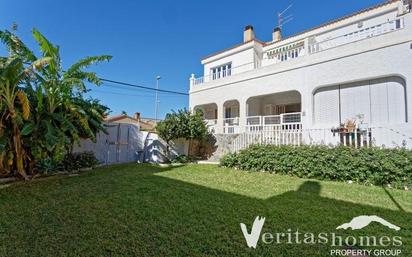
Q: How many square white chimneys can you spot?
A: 2